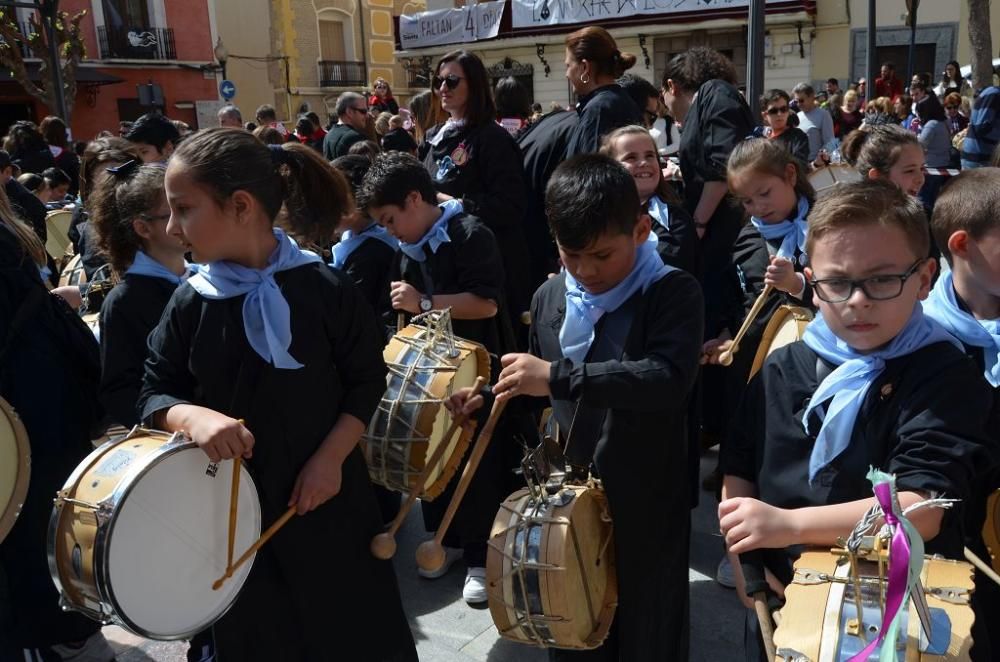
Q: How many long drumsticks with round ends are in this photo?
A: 3